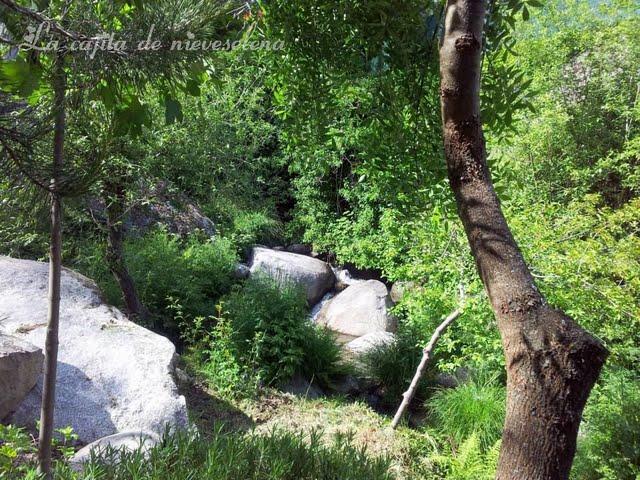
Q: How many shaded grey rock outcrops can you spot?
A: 1